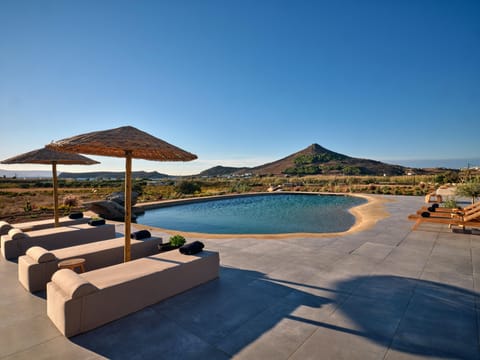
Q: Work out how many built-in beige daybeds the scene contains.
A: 4